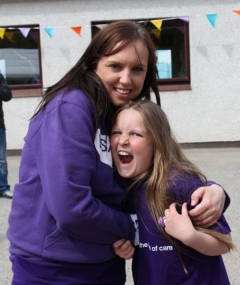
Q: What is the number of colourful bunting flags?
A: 8